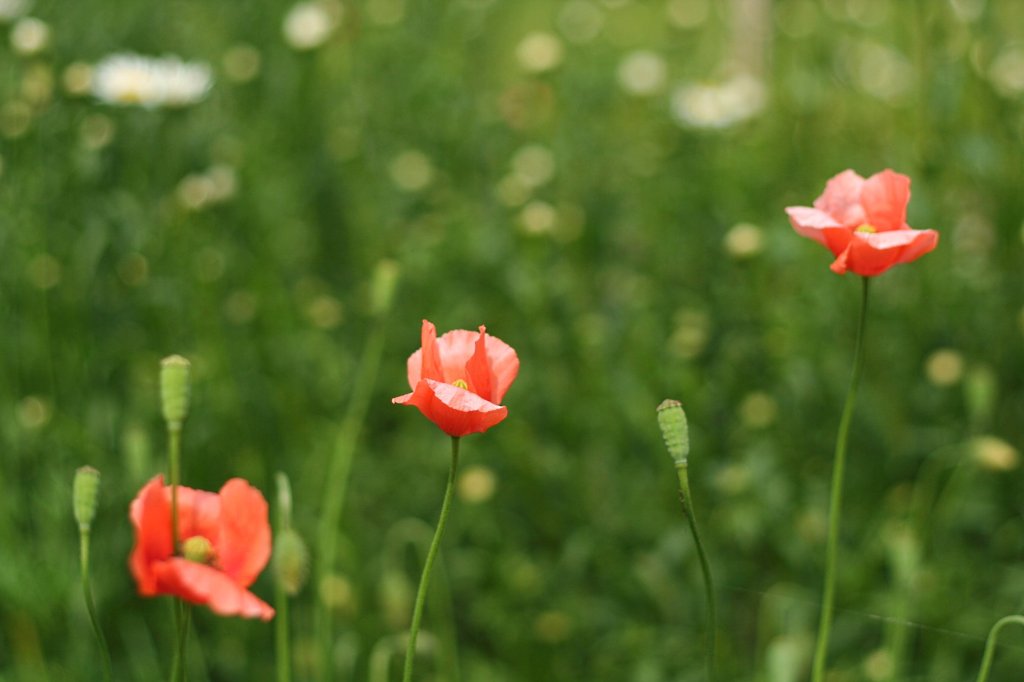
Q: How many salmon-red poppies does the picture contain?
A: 3